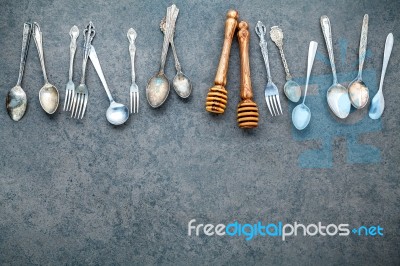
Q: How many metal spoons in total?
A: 10